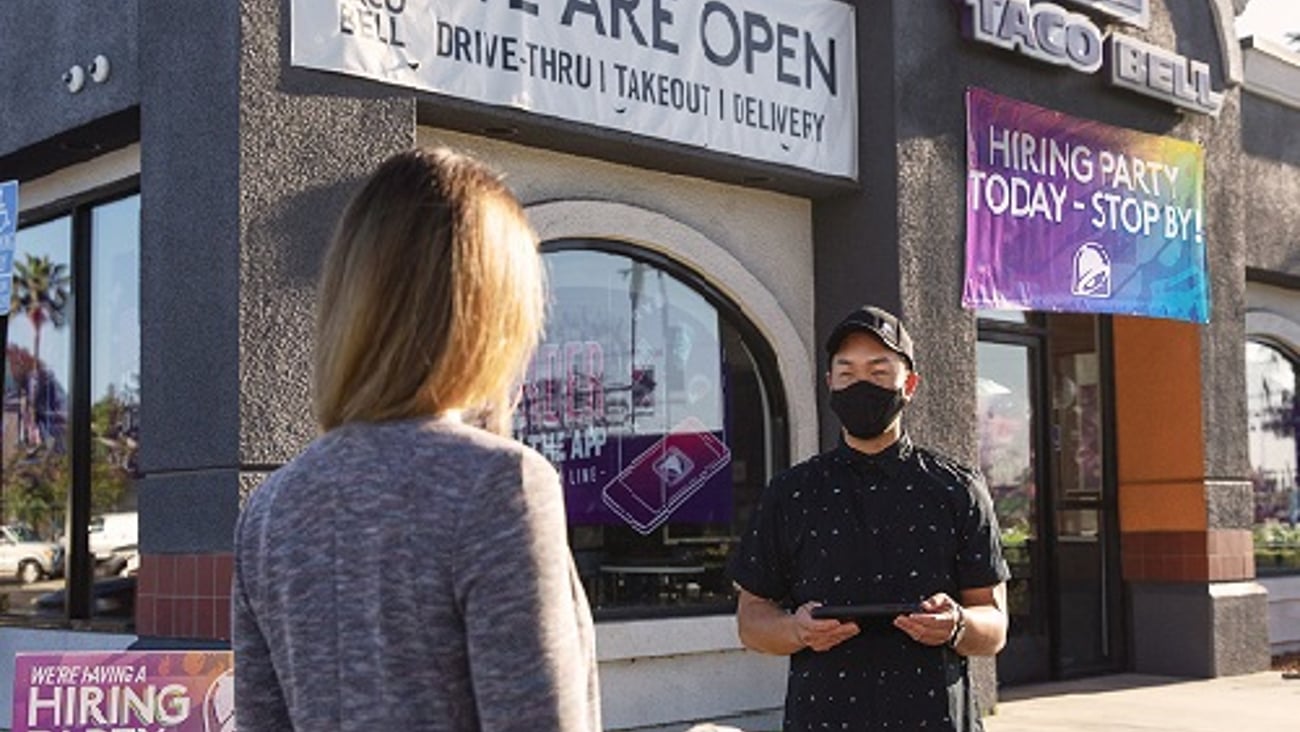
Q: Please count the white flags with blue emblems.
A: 0